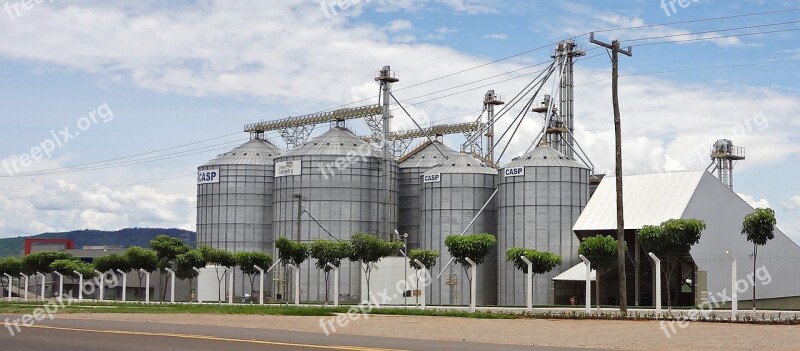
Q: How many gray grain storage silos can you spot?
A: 5